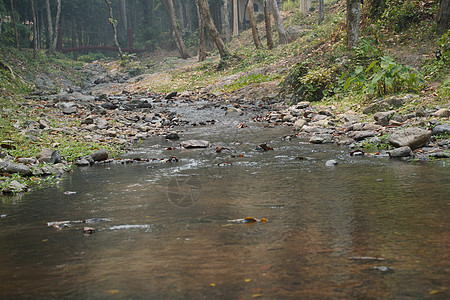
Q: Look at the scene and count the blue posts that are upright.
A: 0